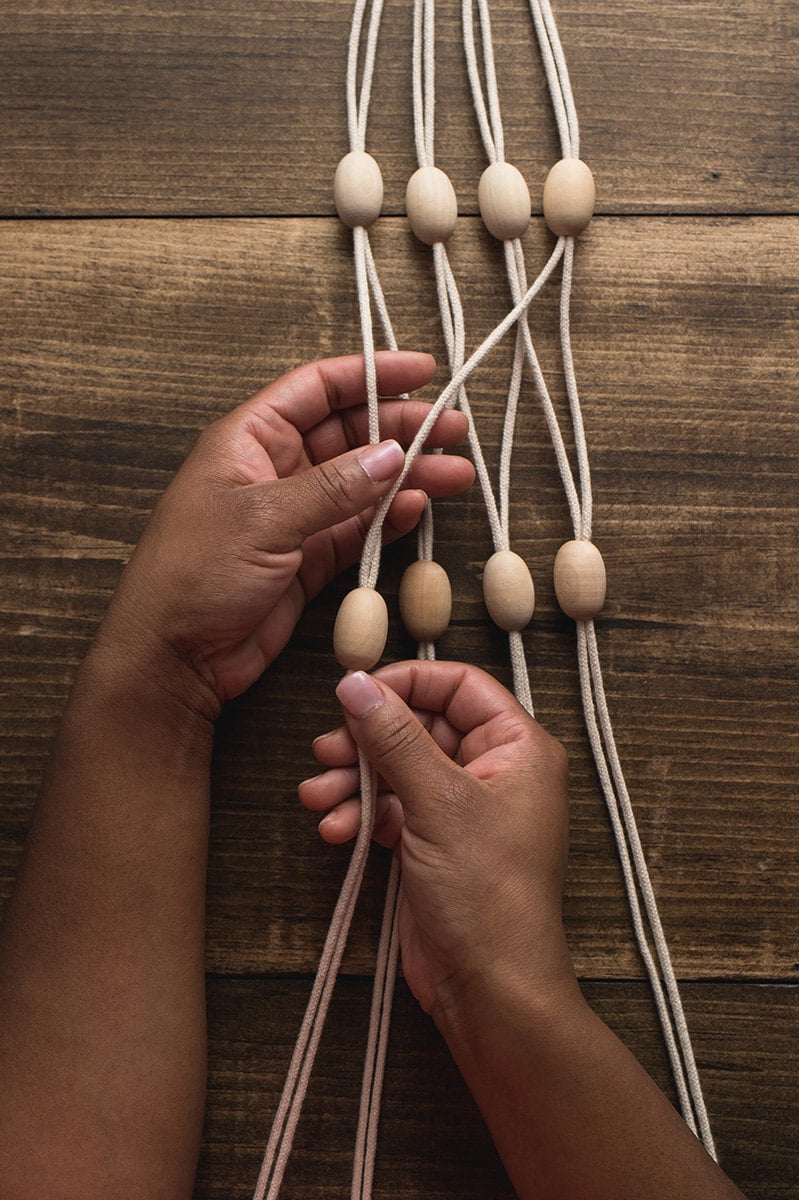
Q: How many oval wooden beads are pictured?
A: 8